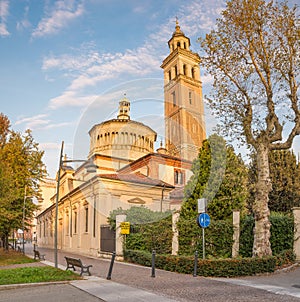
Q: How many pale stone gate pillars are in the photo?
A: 4